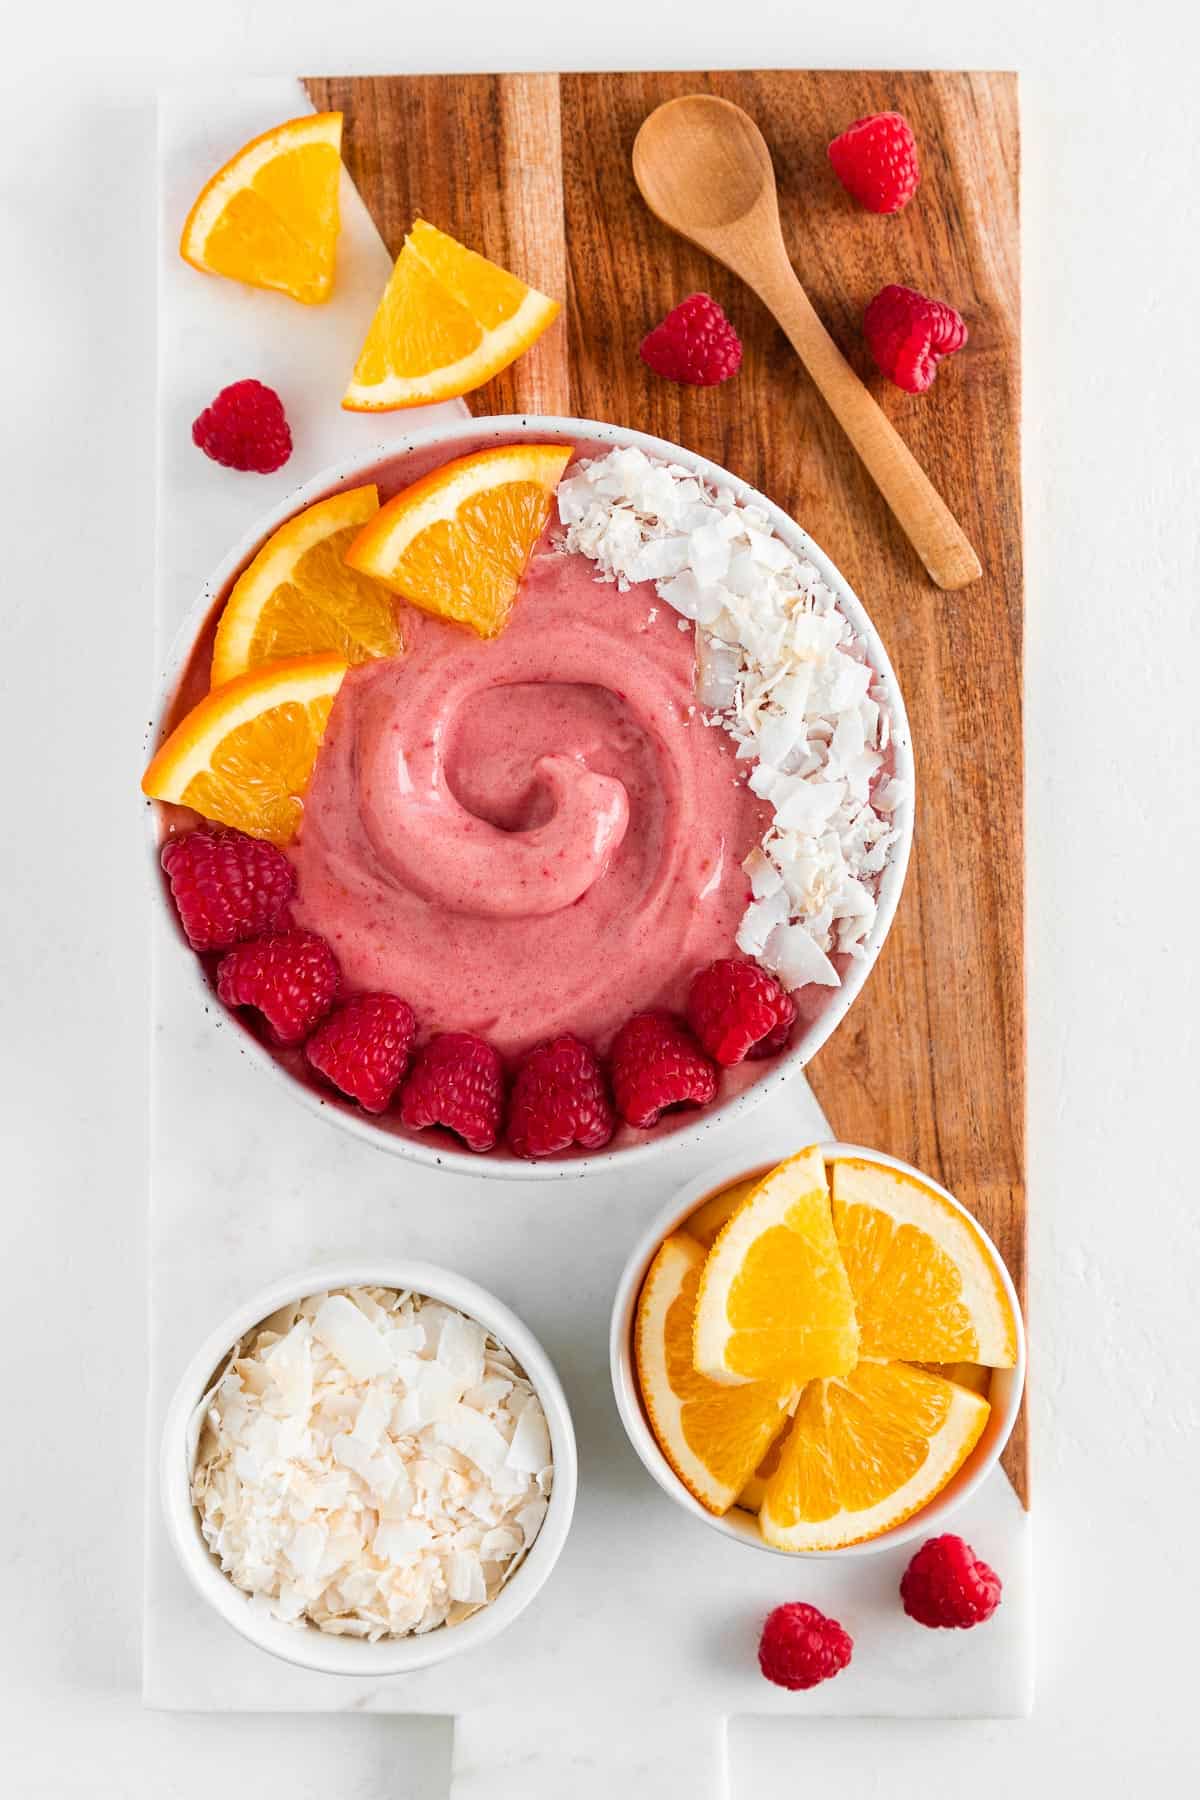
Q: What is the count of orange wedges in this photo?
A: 9